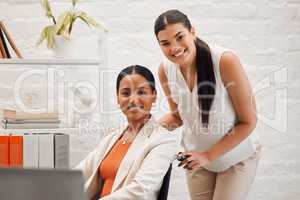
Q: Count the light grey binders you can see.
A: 2